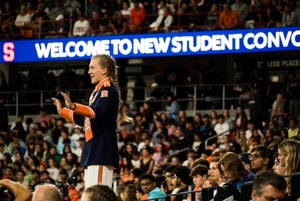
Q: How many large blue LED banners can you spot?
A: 1